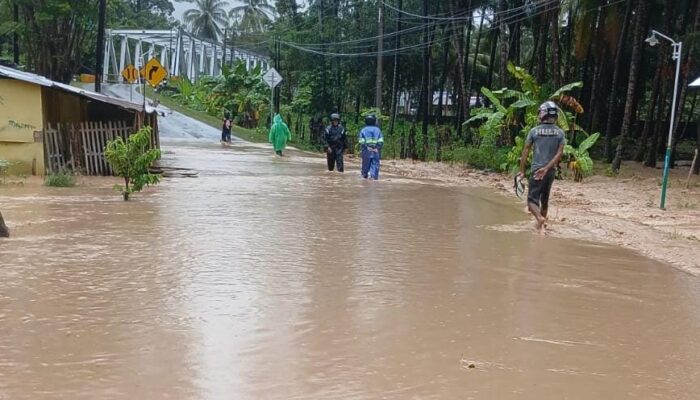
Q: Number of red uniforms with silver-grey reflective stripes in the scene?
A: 0